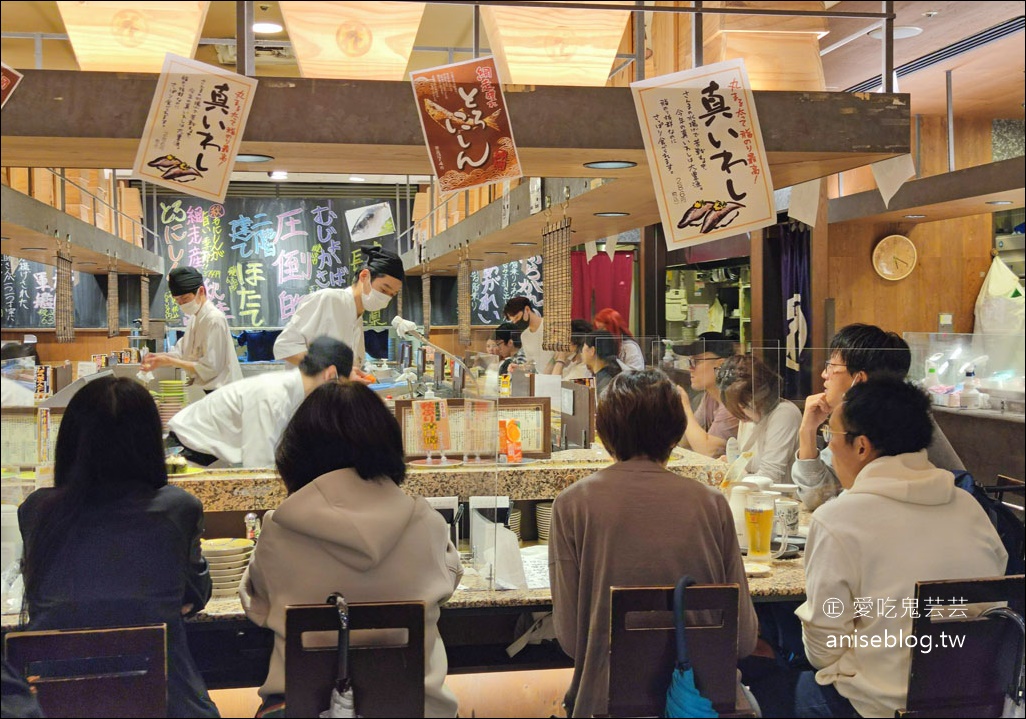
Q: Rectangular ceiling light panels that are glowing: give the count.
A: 3